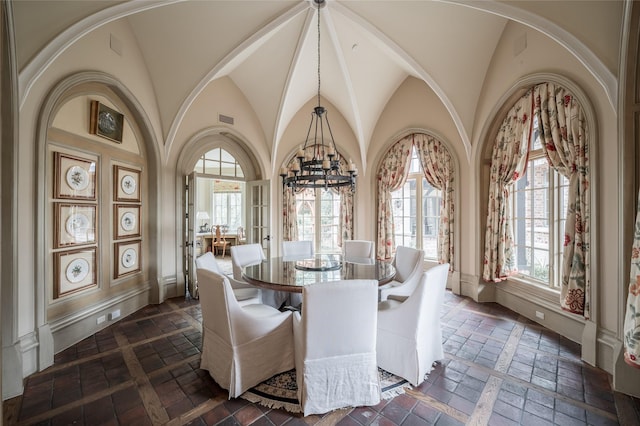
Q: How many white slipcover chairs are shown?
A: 8